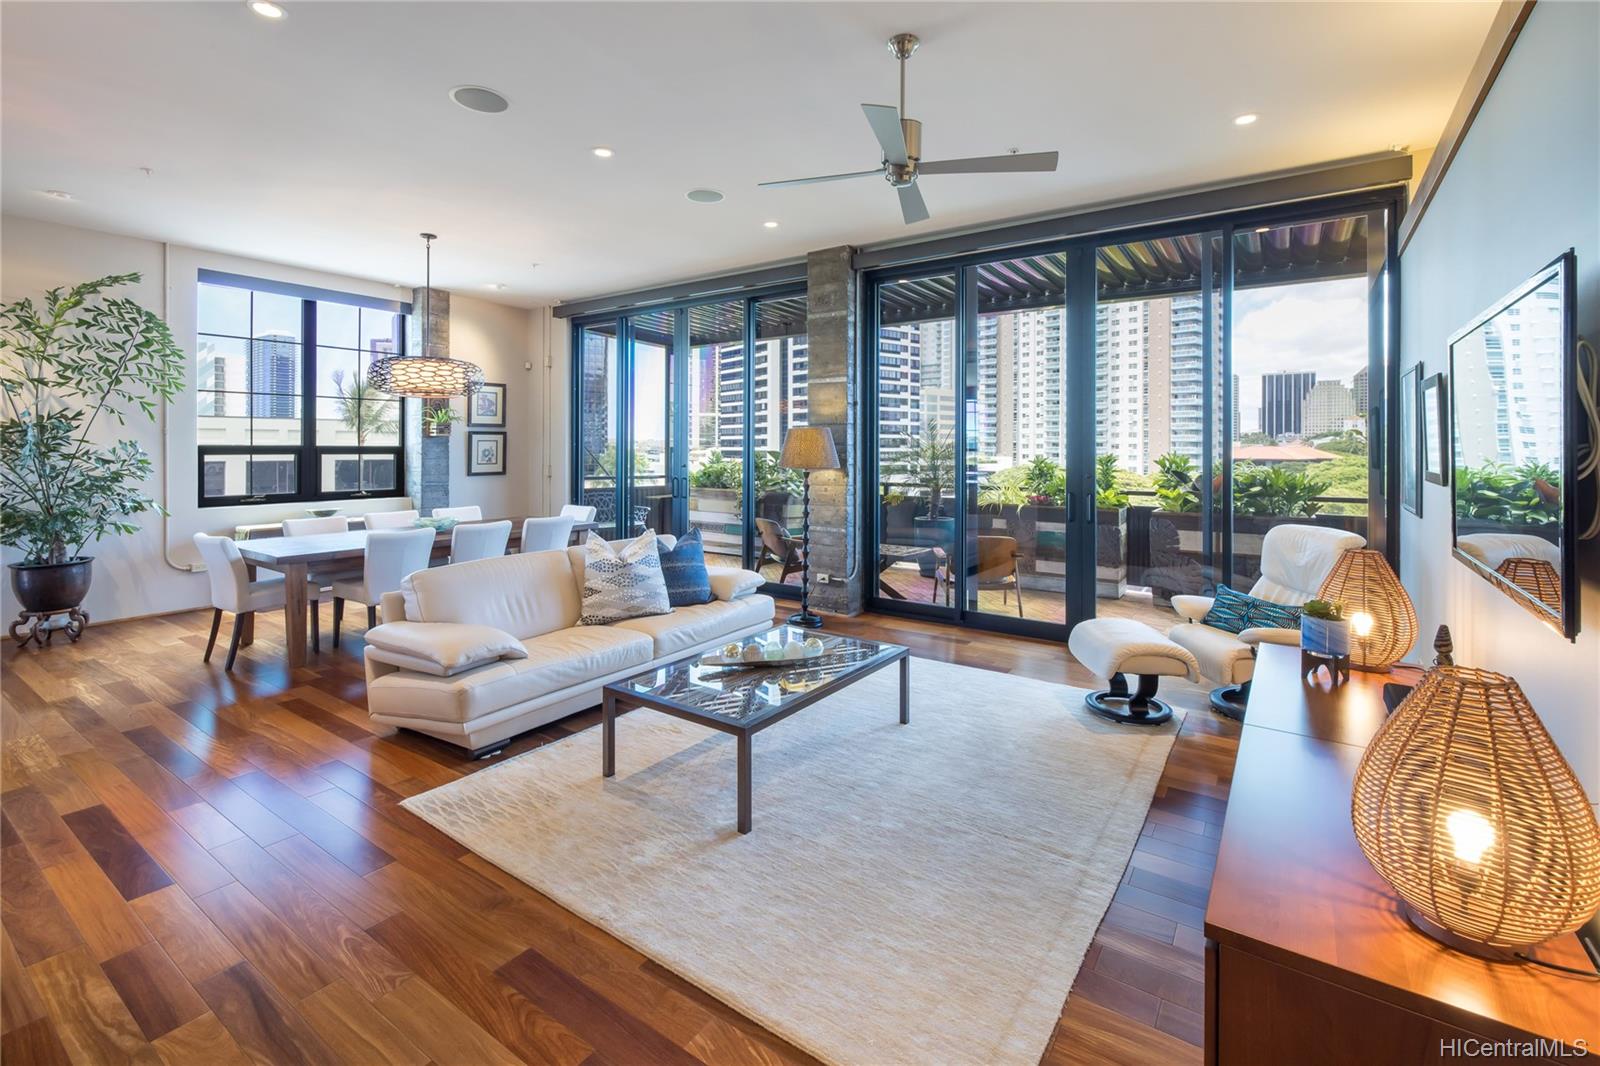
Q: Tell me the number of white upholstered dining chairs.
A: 8